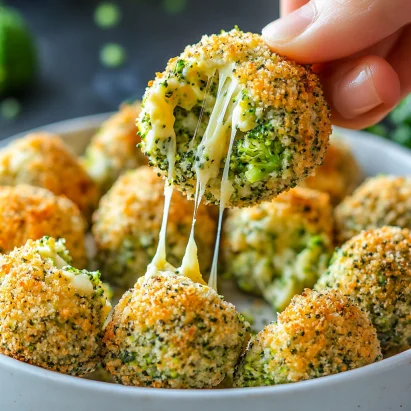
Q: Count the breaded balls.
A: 12